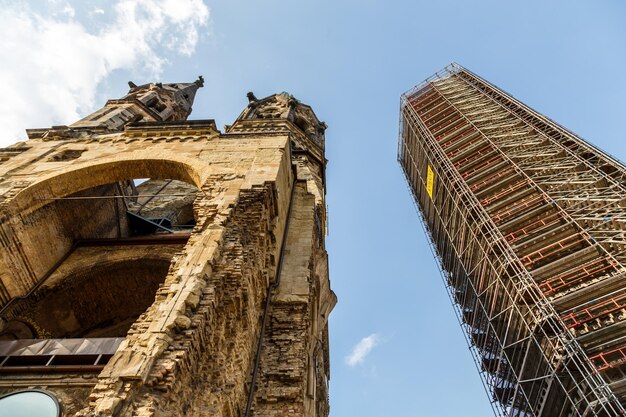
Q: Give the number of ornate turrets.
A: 2